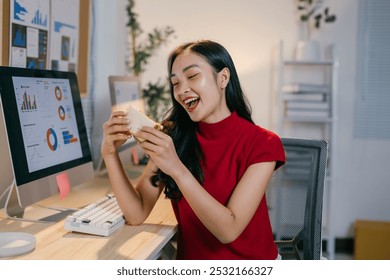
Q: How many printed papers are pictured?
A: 2